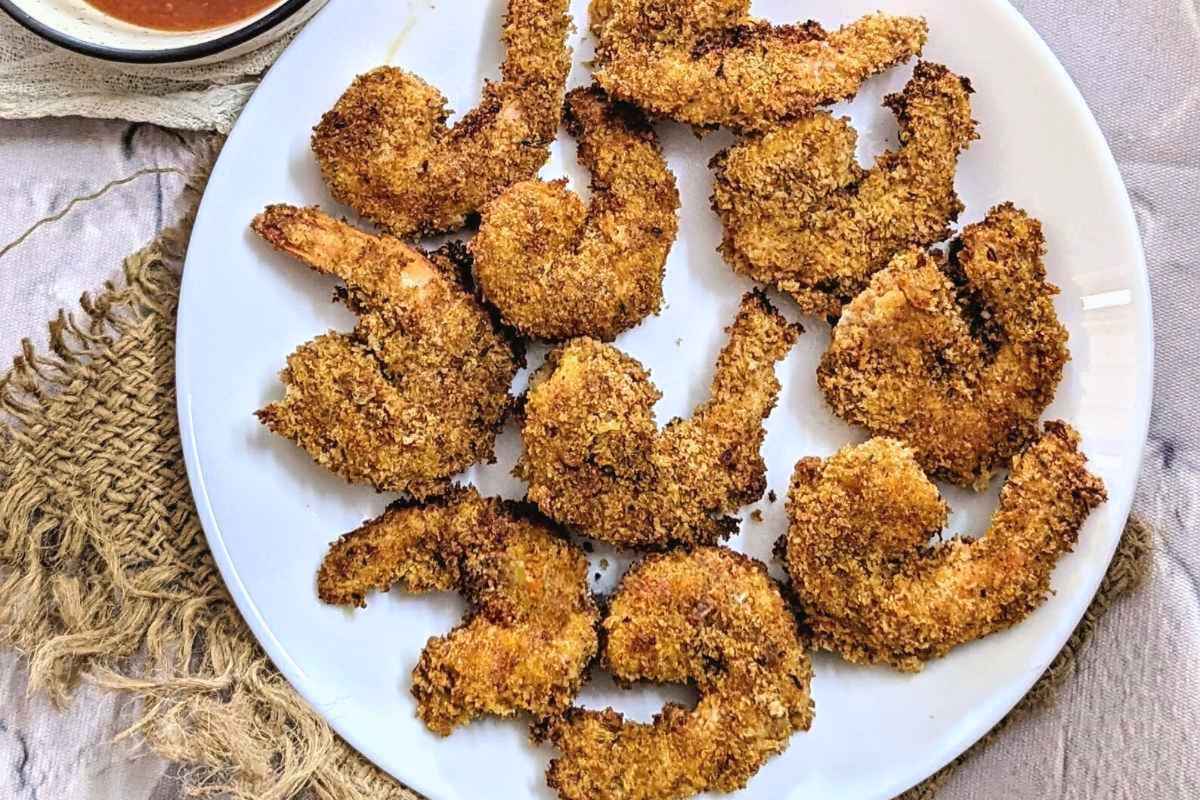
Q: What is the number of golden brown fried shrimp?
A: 10